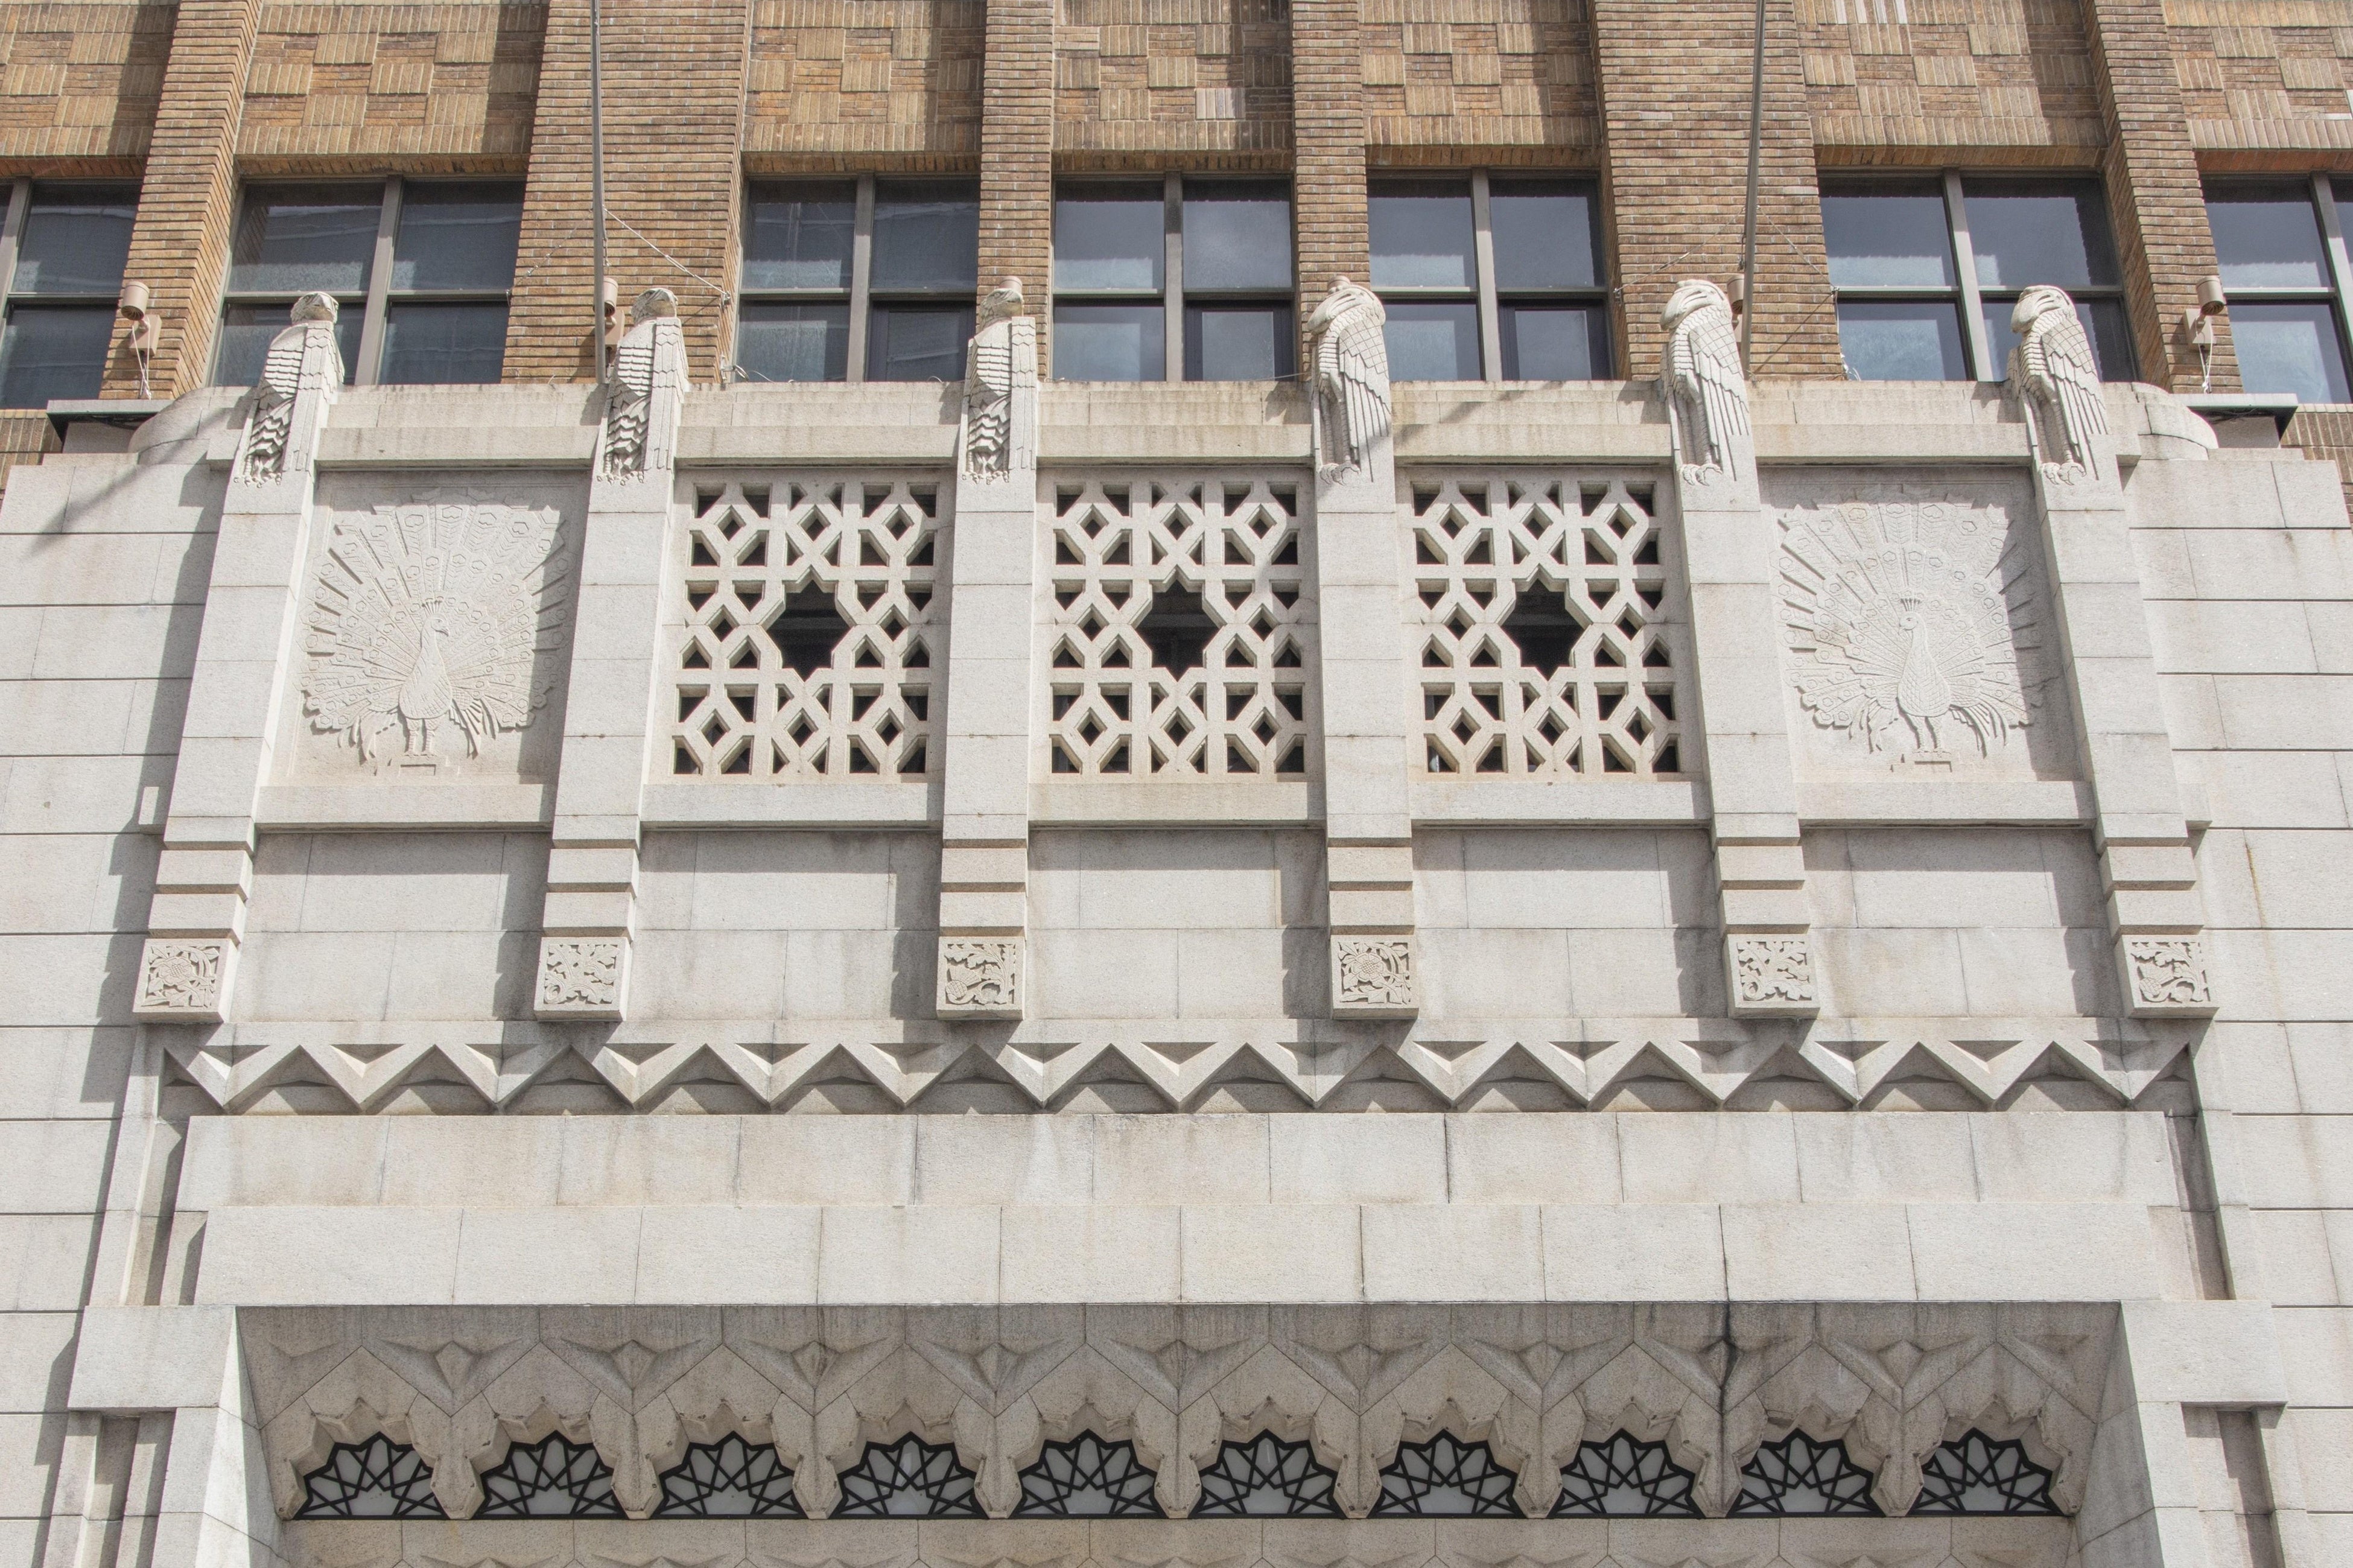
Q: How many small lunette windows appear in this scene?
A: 10